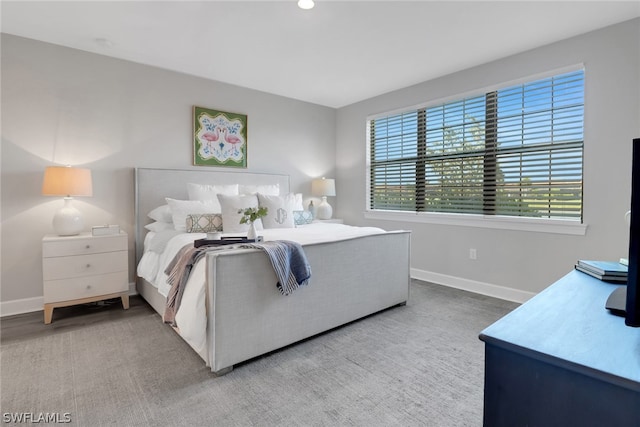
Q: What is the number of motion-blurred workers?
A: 0